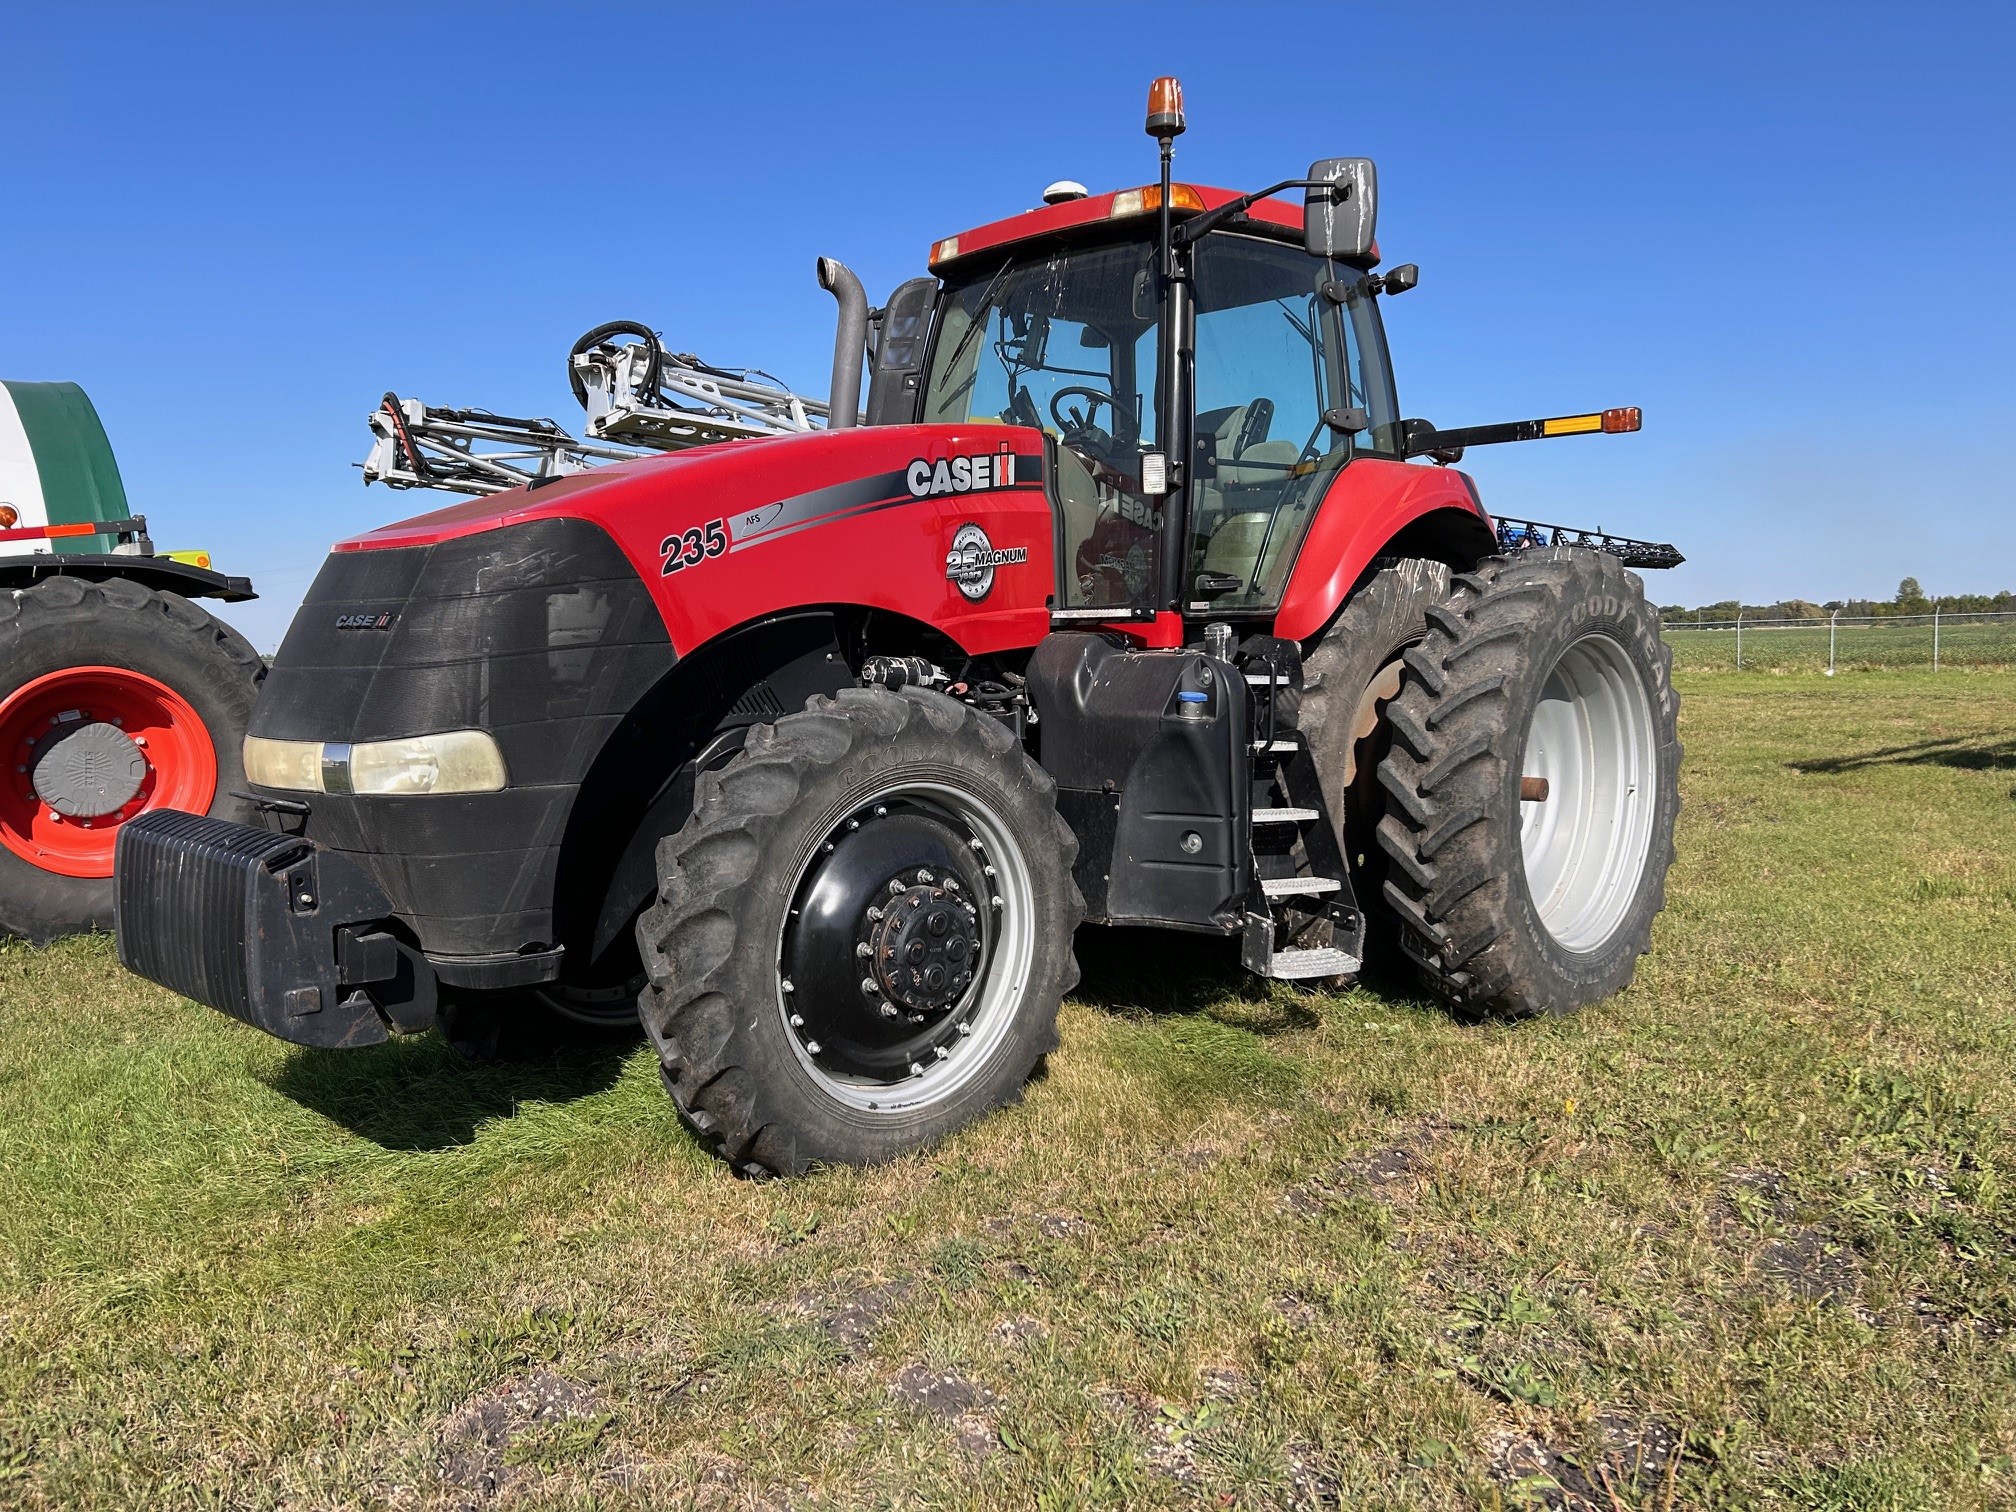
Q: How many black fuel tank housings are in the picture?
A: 1